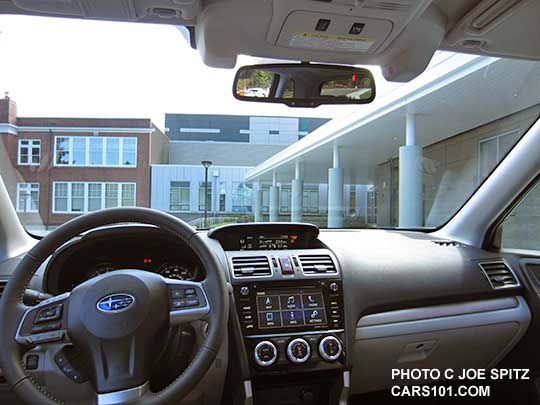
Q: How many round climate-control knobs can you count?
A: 3